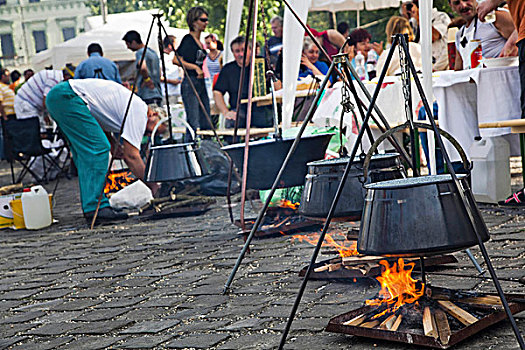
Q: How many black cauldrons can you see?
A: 4